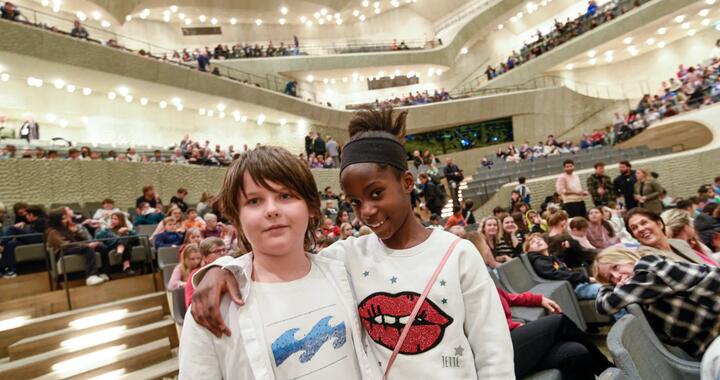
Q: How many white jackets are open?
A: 1